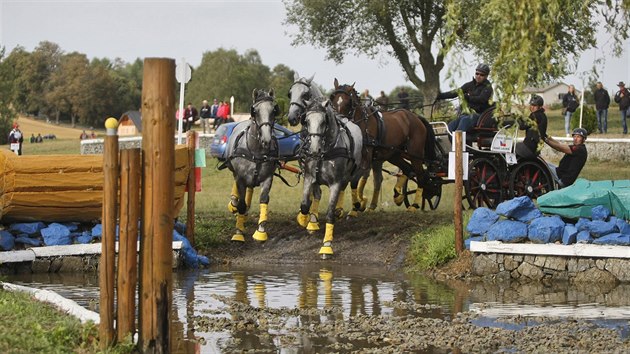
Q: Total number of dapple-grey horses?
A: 3